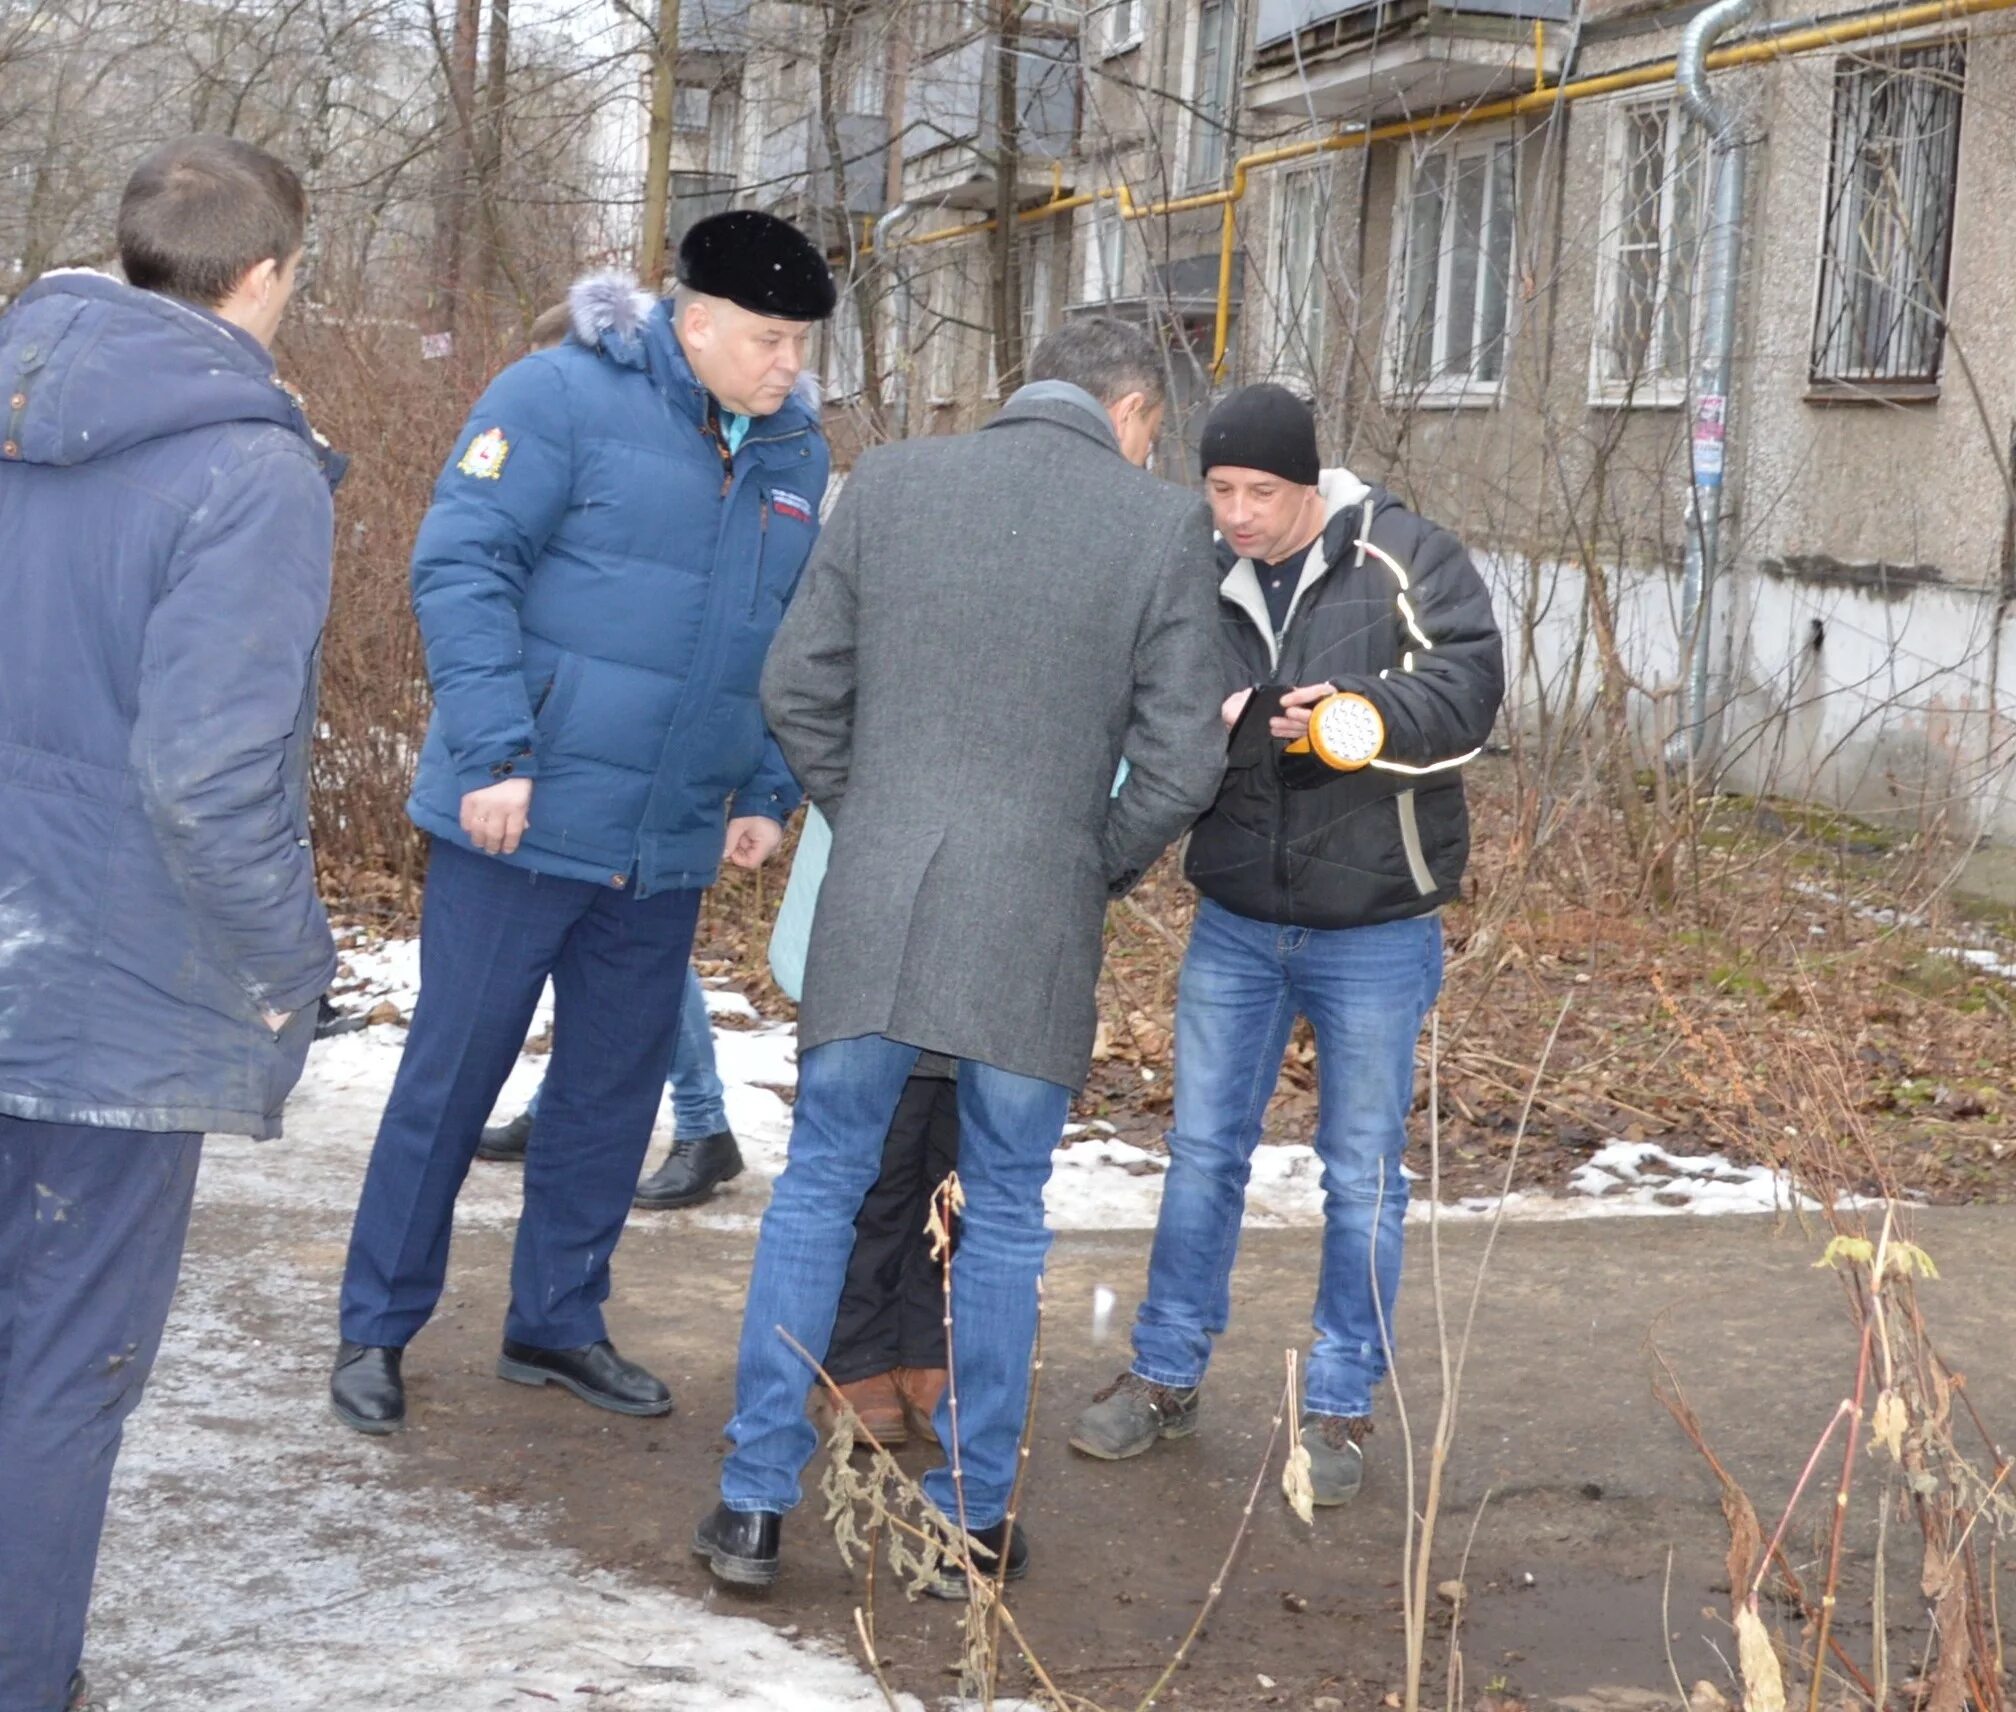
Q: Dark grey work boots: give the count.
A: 2